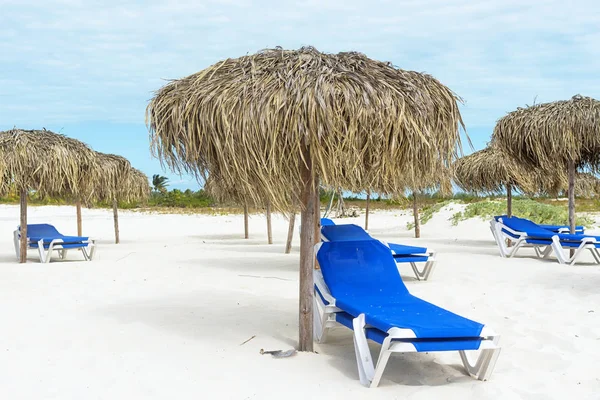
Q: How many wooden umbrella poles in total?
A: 12